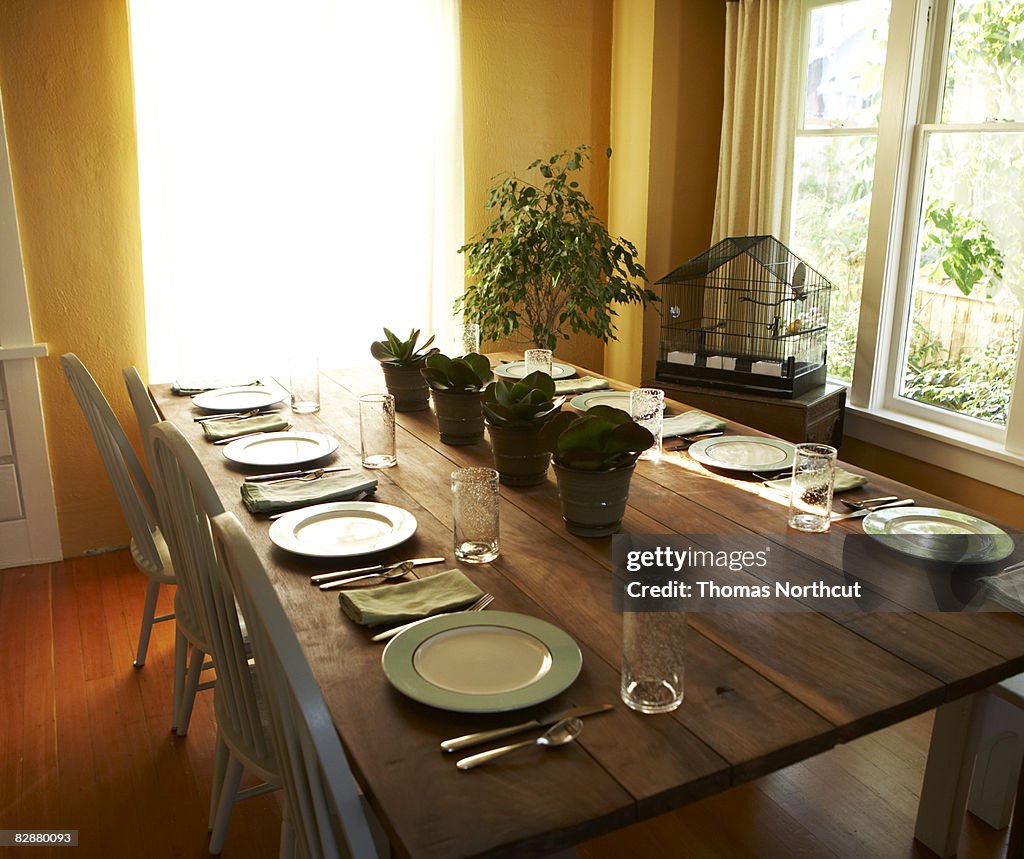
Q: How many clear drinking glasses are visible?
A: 8